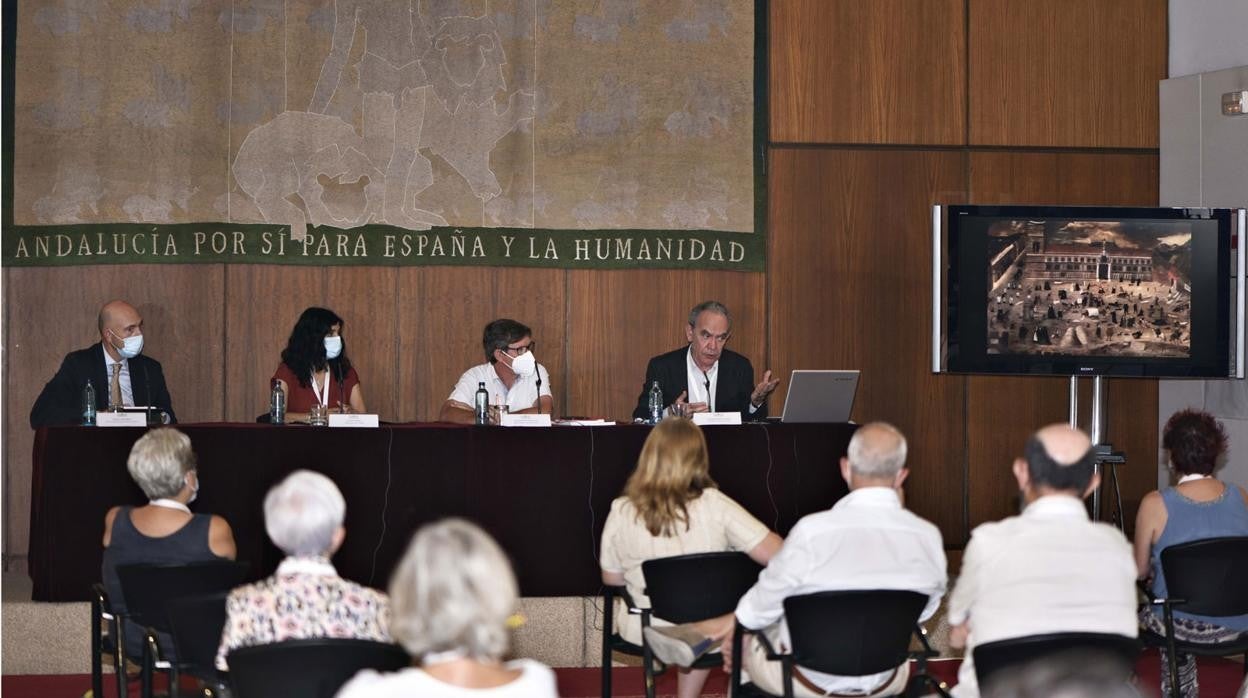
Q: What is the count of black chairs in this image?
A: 7